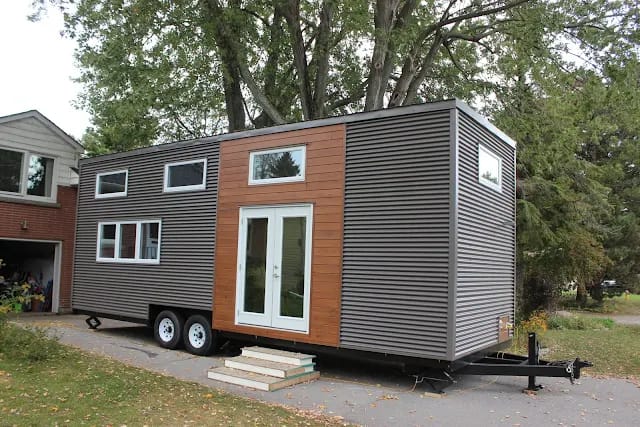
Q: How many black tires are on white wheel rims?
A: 2